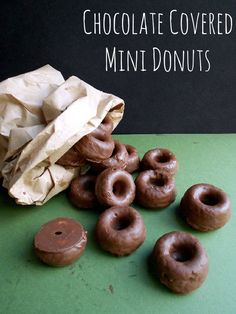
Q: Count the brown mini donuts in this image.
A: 13